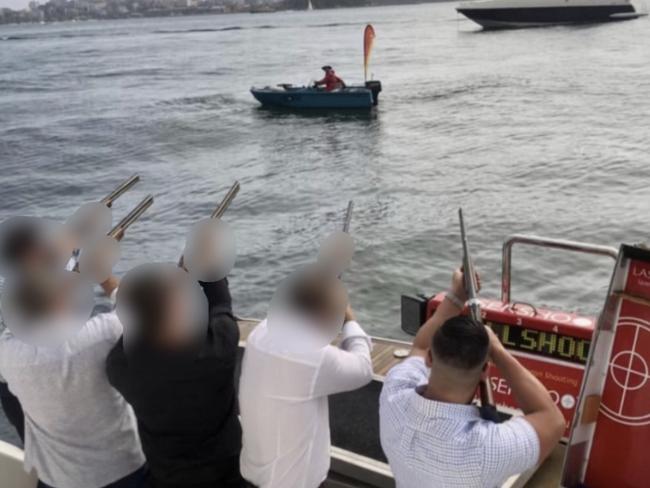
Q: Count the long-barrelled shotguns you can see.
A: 5